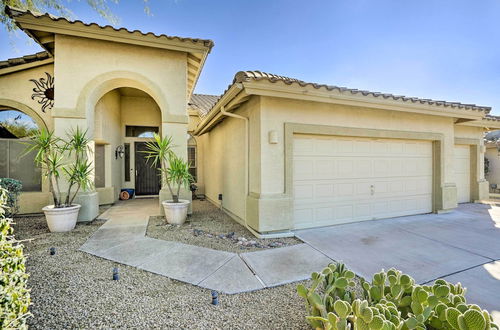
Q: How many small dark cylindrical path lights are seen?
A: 3